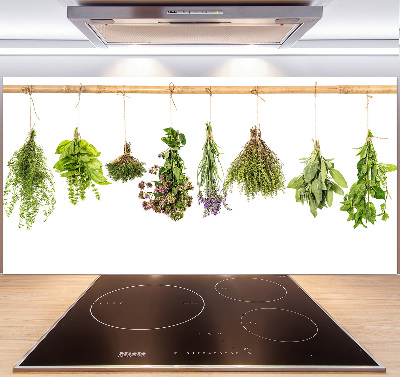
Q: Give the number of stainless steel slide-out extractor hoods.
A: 1